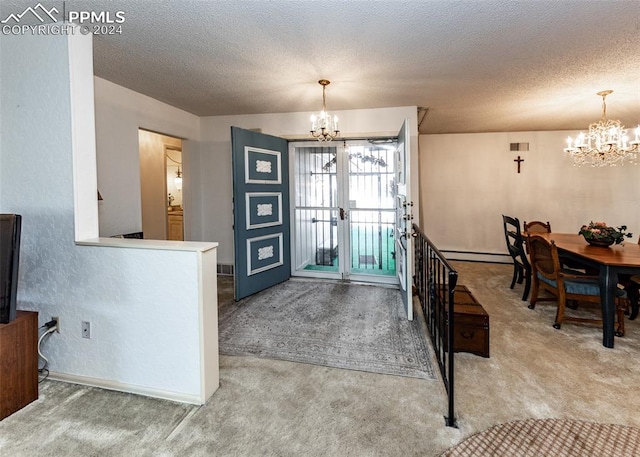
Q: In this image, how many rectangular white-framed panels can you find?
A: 3